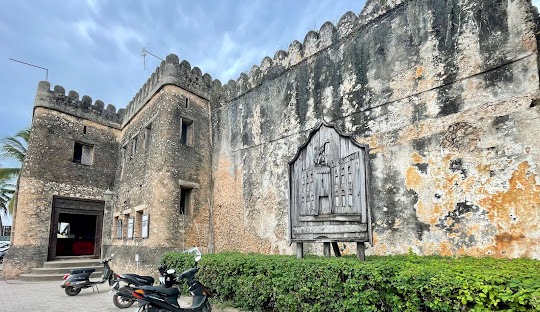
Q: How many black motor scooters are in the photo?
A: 3